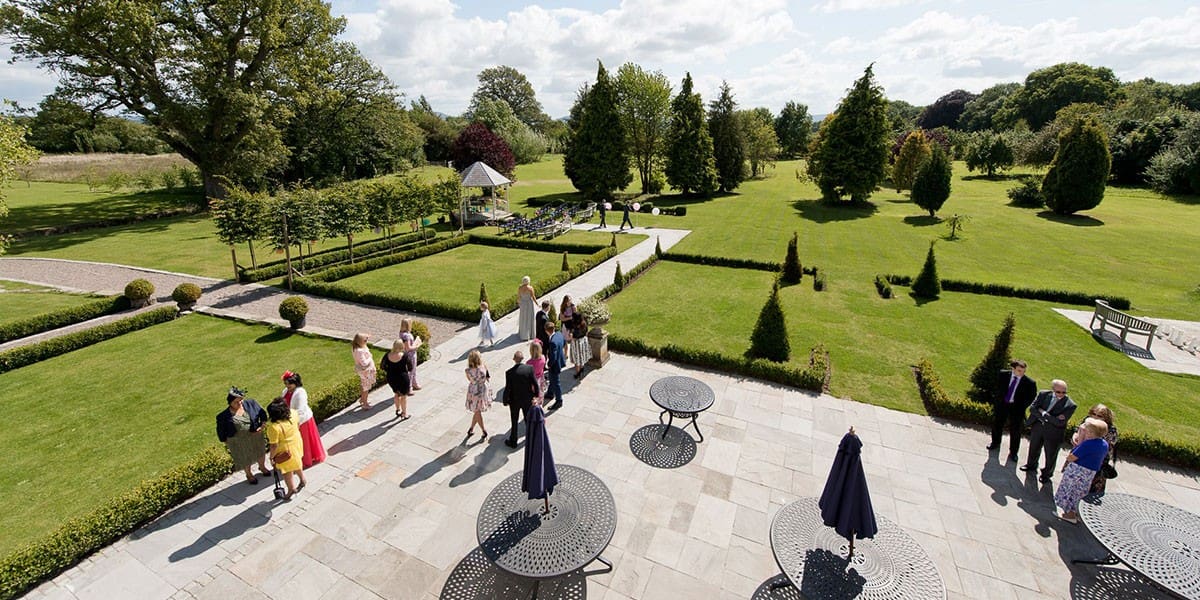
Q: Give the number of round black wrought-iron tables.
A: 4